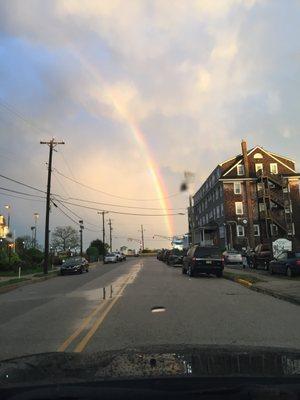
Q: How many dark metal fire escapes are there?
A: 1